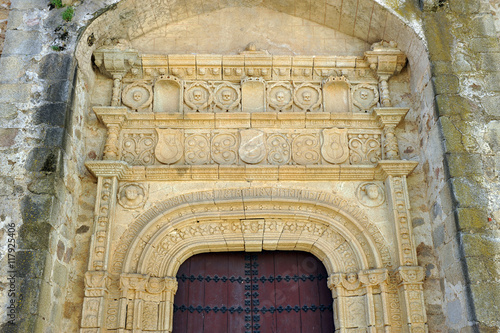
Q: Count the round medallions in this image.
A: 8